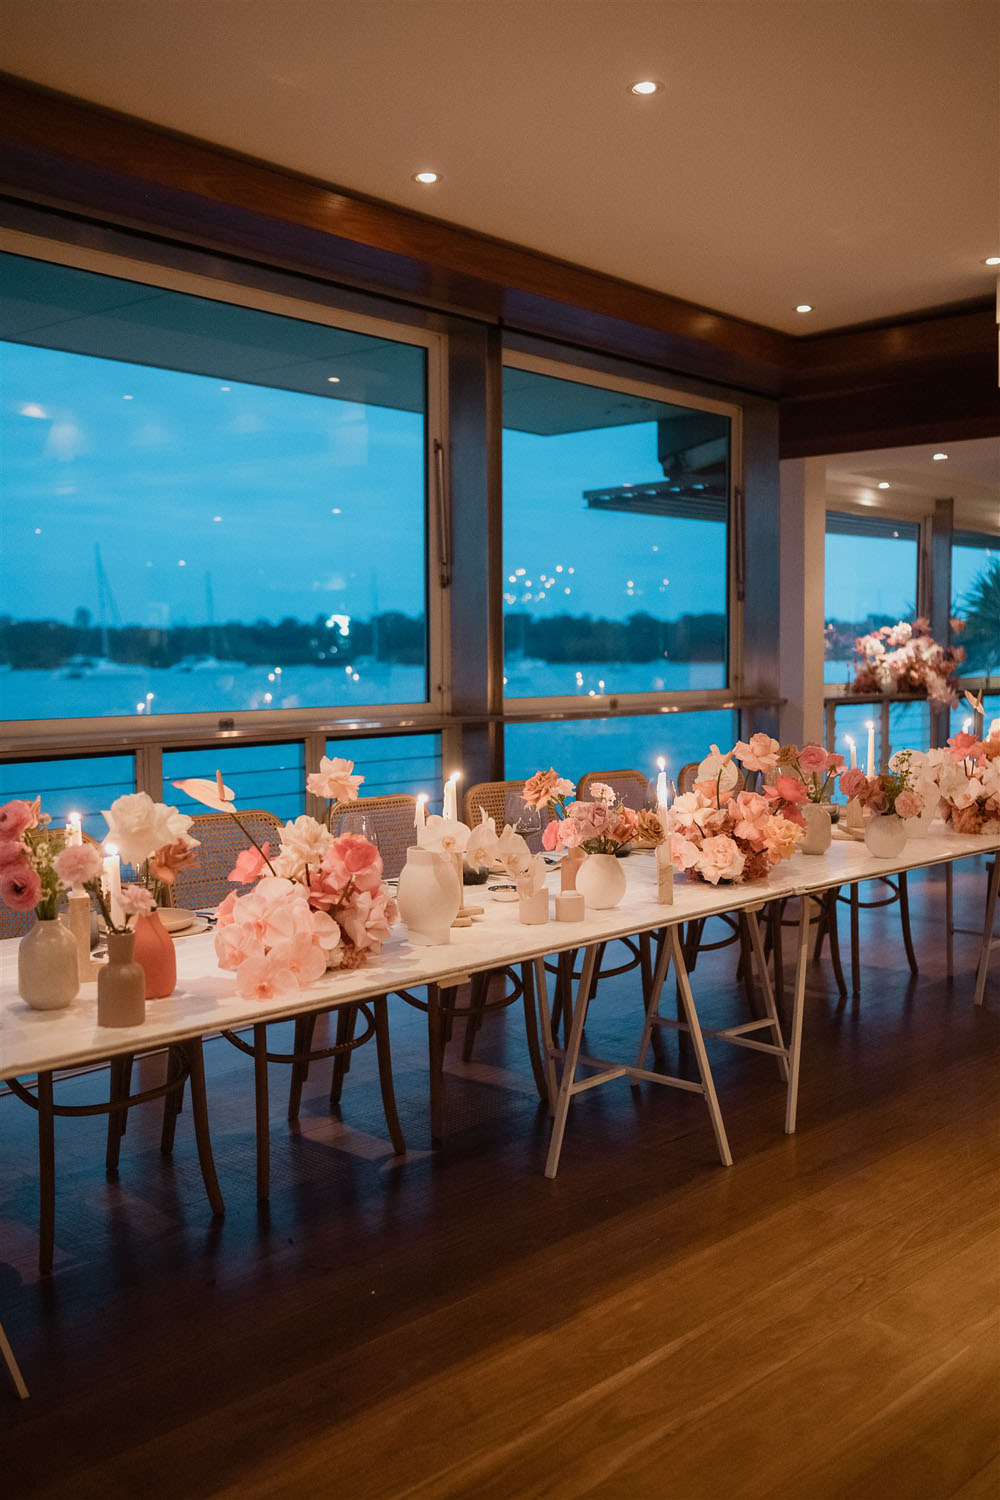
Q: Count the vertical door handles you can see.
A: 2